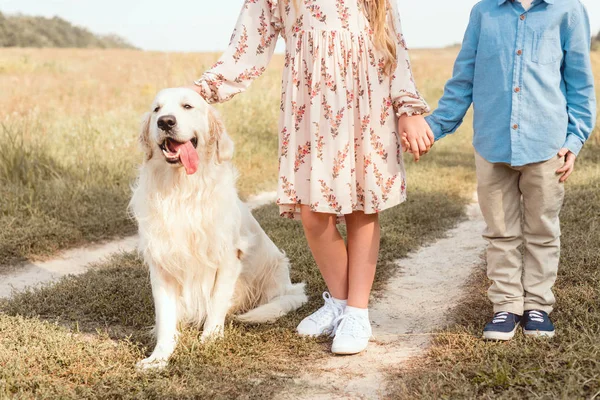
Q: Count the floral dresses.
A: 1